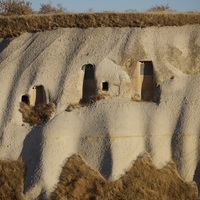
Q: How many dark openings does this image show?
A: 5